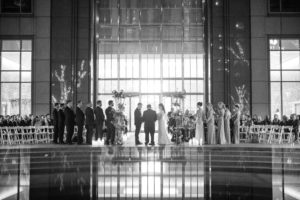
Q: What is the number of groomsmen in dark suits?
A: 7